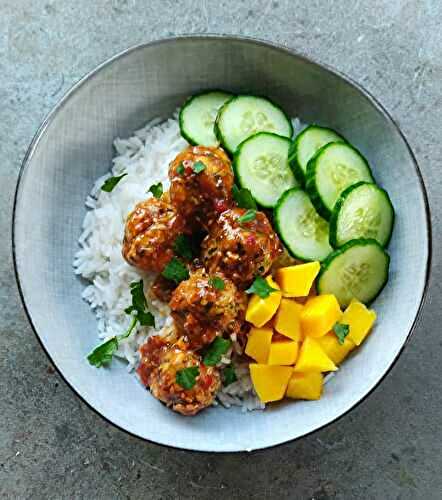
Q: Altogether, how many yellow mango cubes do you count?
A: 11